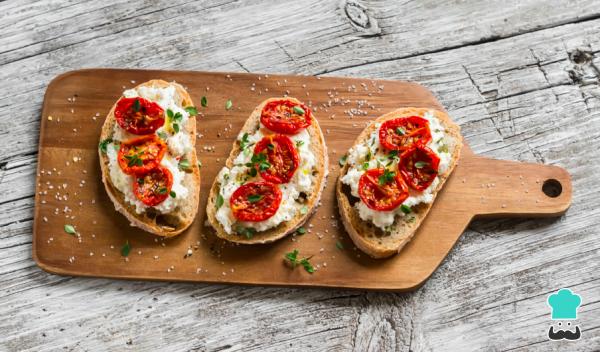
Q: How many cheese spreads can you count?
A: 3